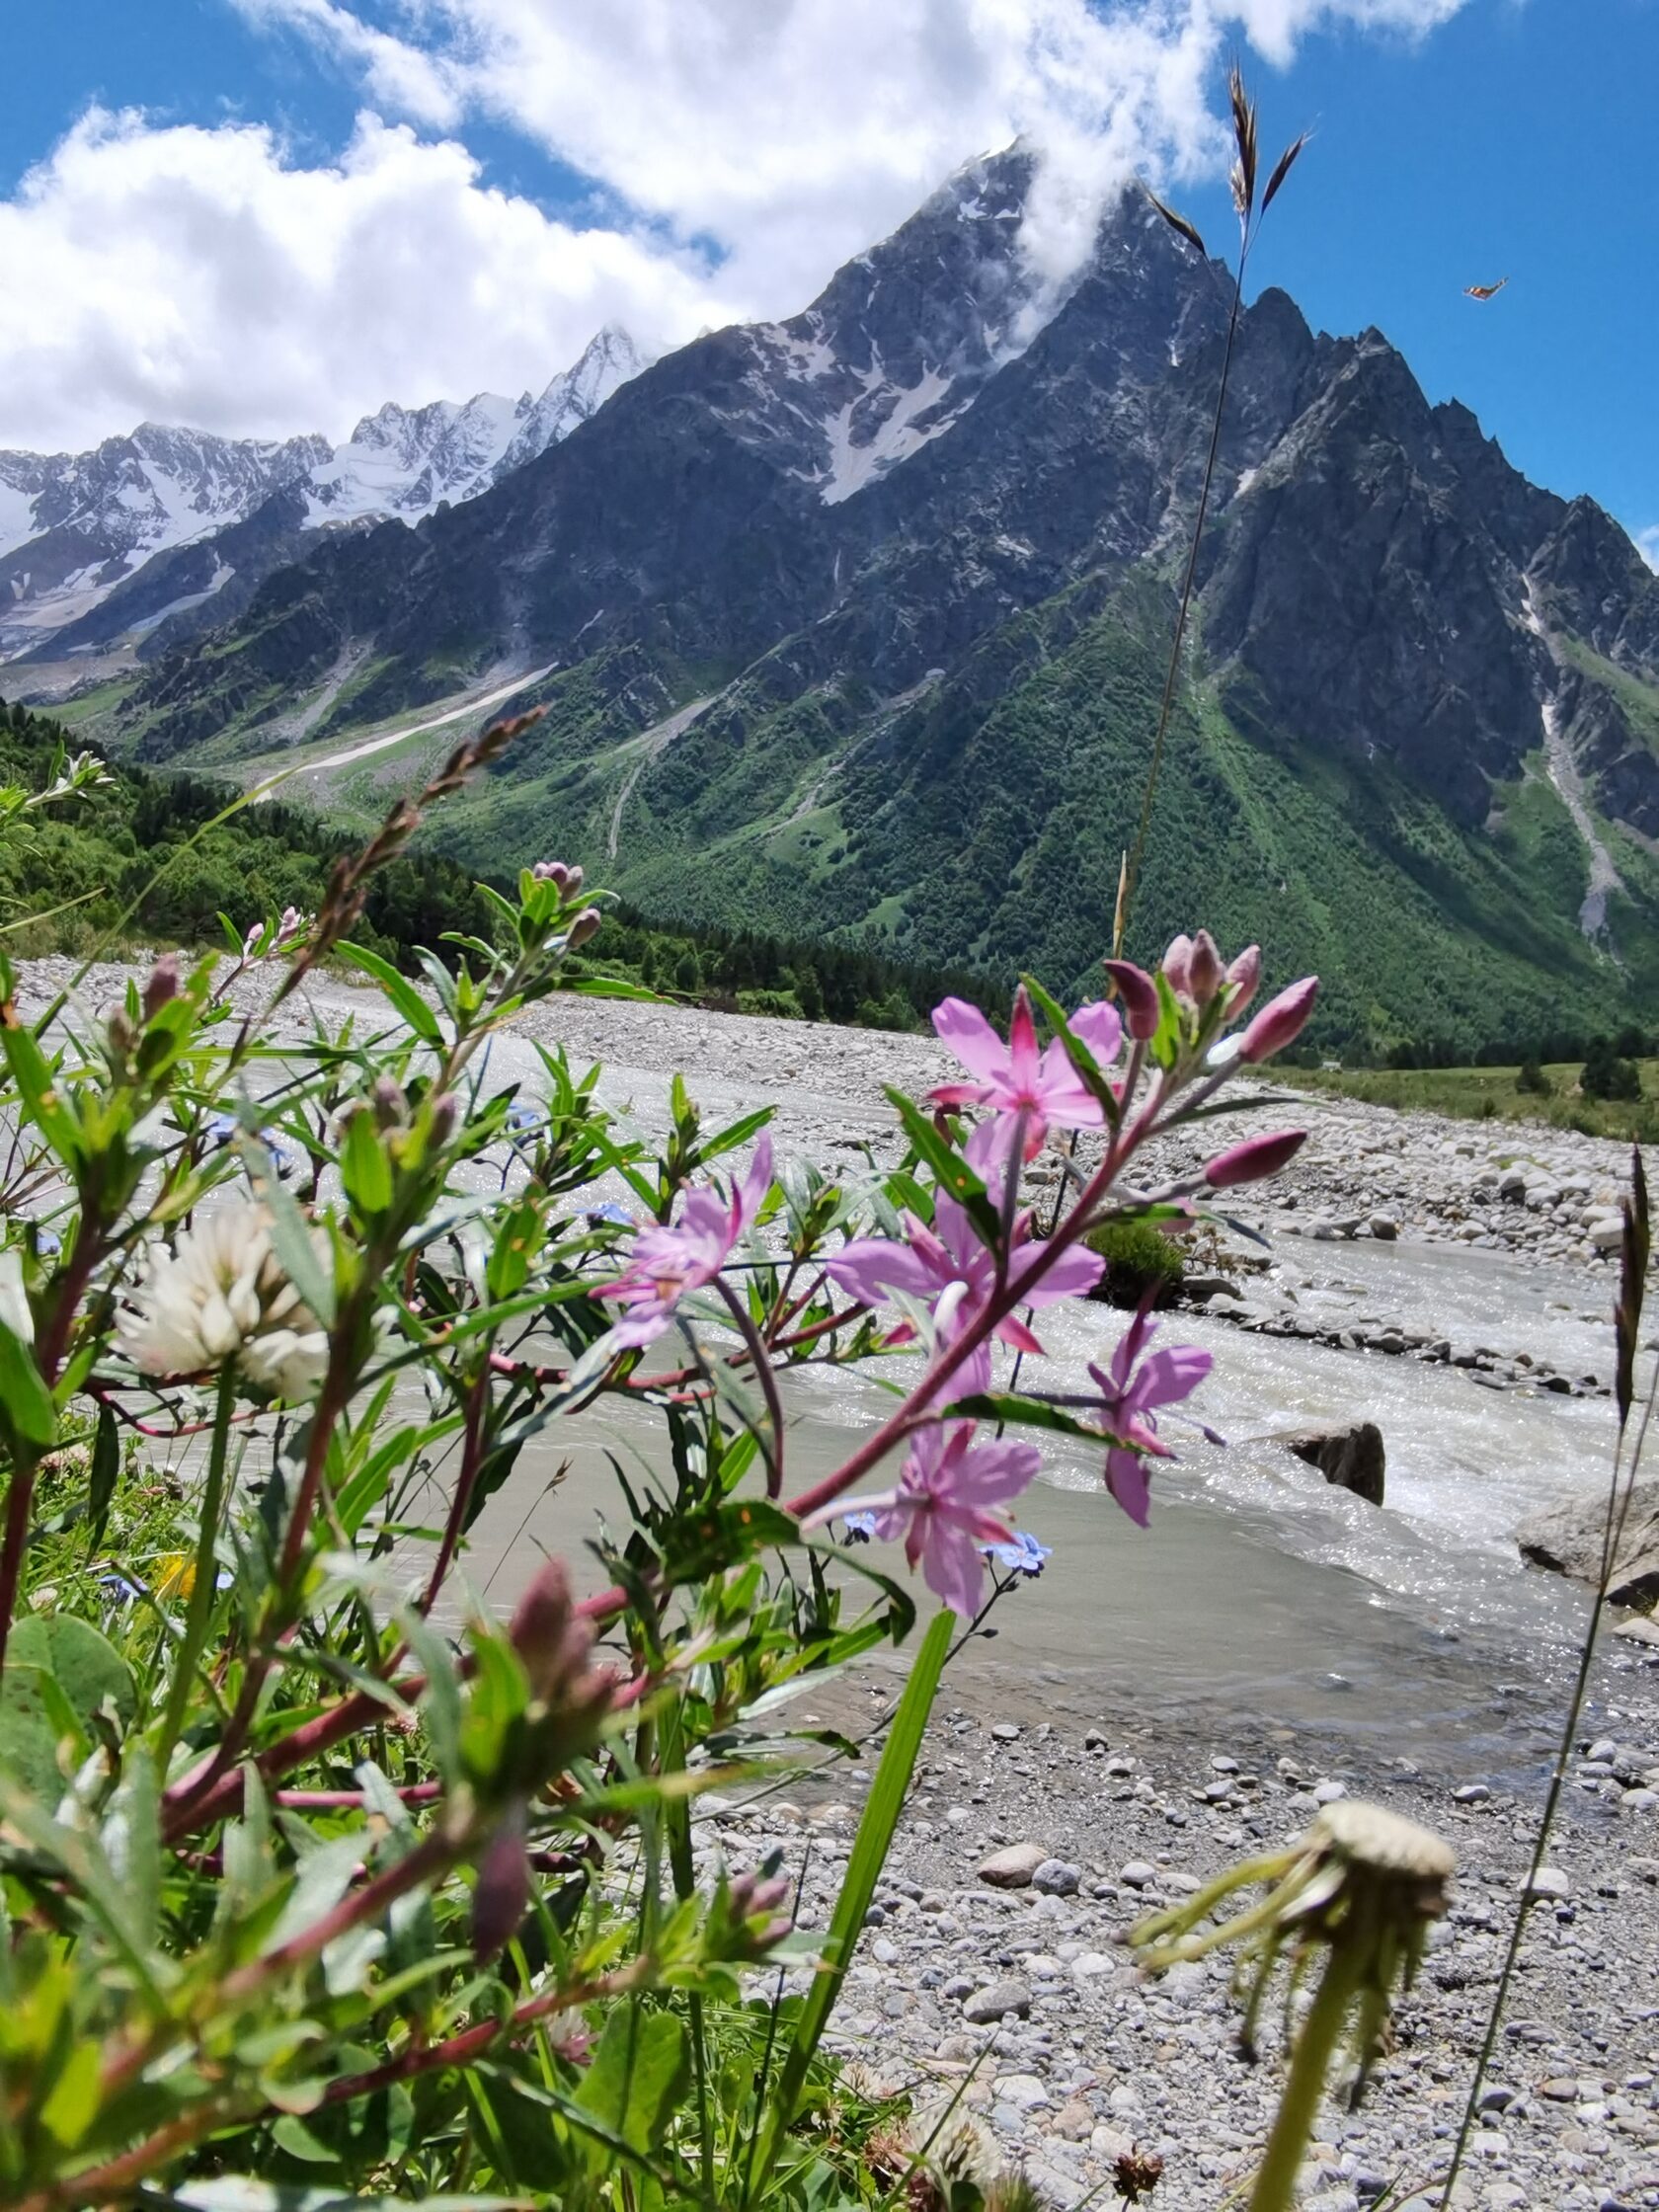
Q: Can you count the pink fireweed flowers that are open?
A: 5